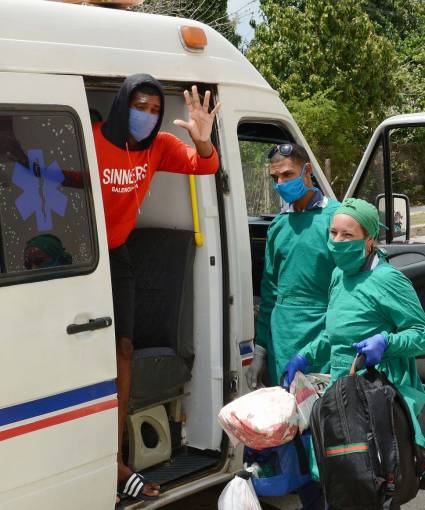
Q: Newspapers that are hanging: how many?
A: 0